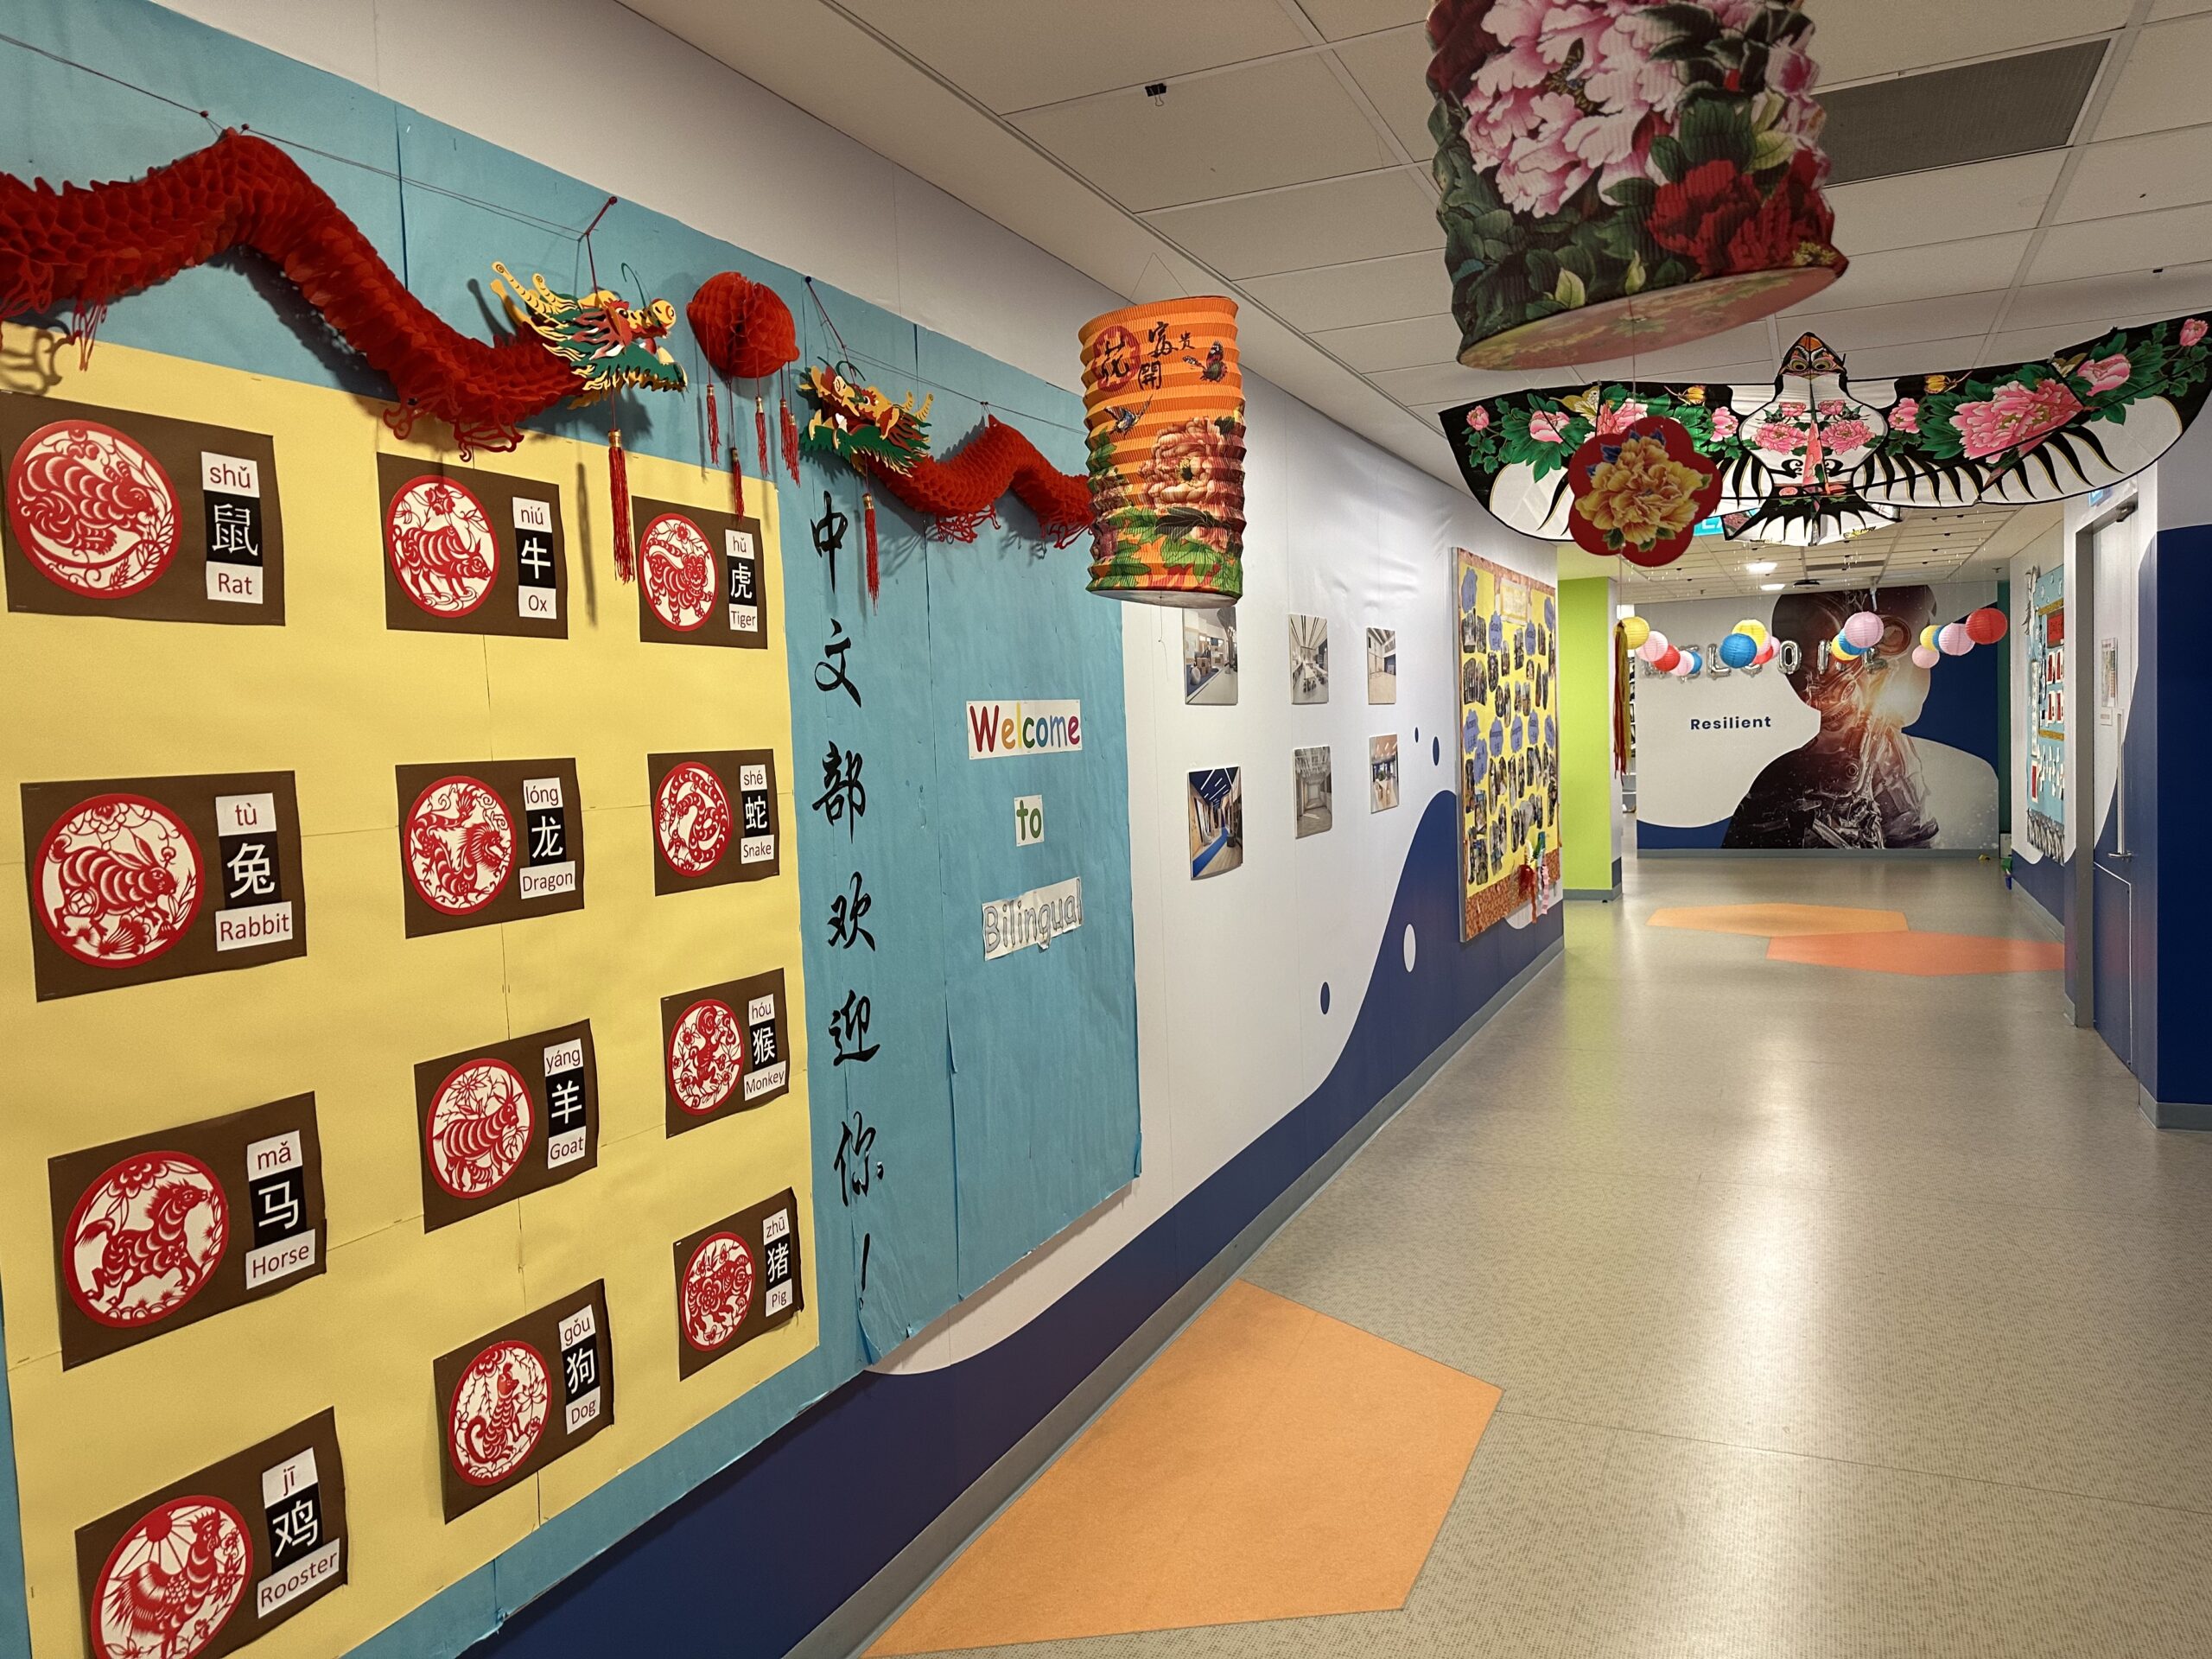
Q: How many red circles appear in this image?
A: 12